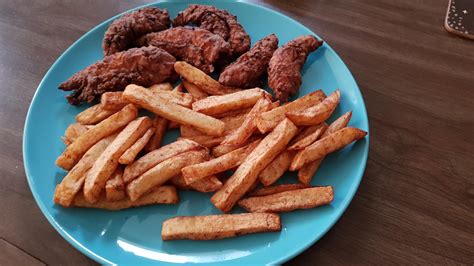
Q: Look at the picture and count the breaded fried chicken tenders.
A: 6